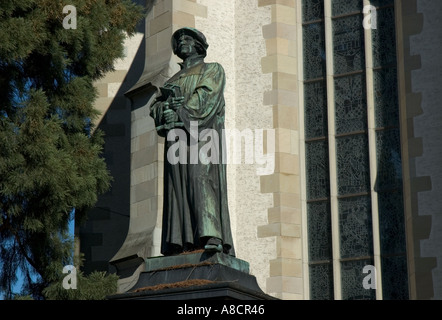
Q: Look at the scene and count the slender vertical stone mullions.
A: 2